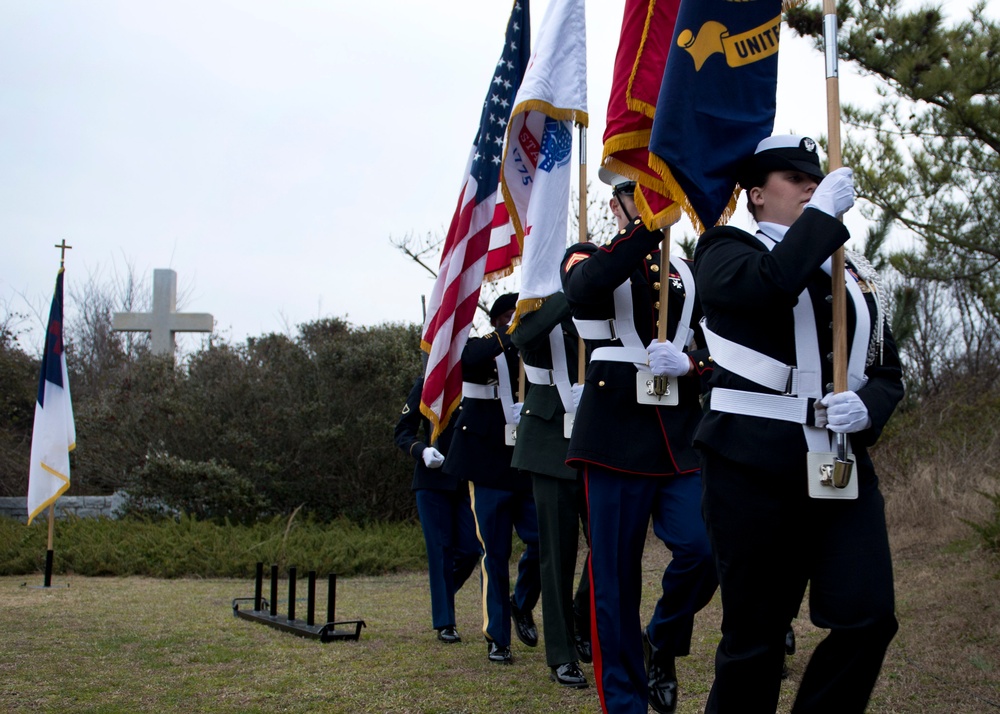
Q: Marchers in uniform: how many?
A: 5